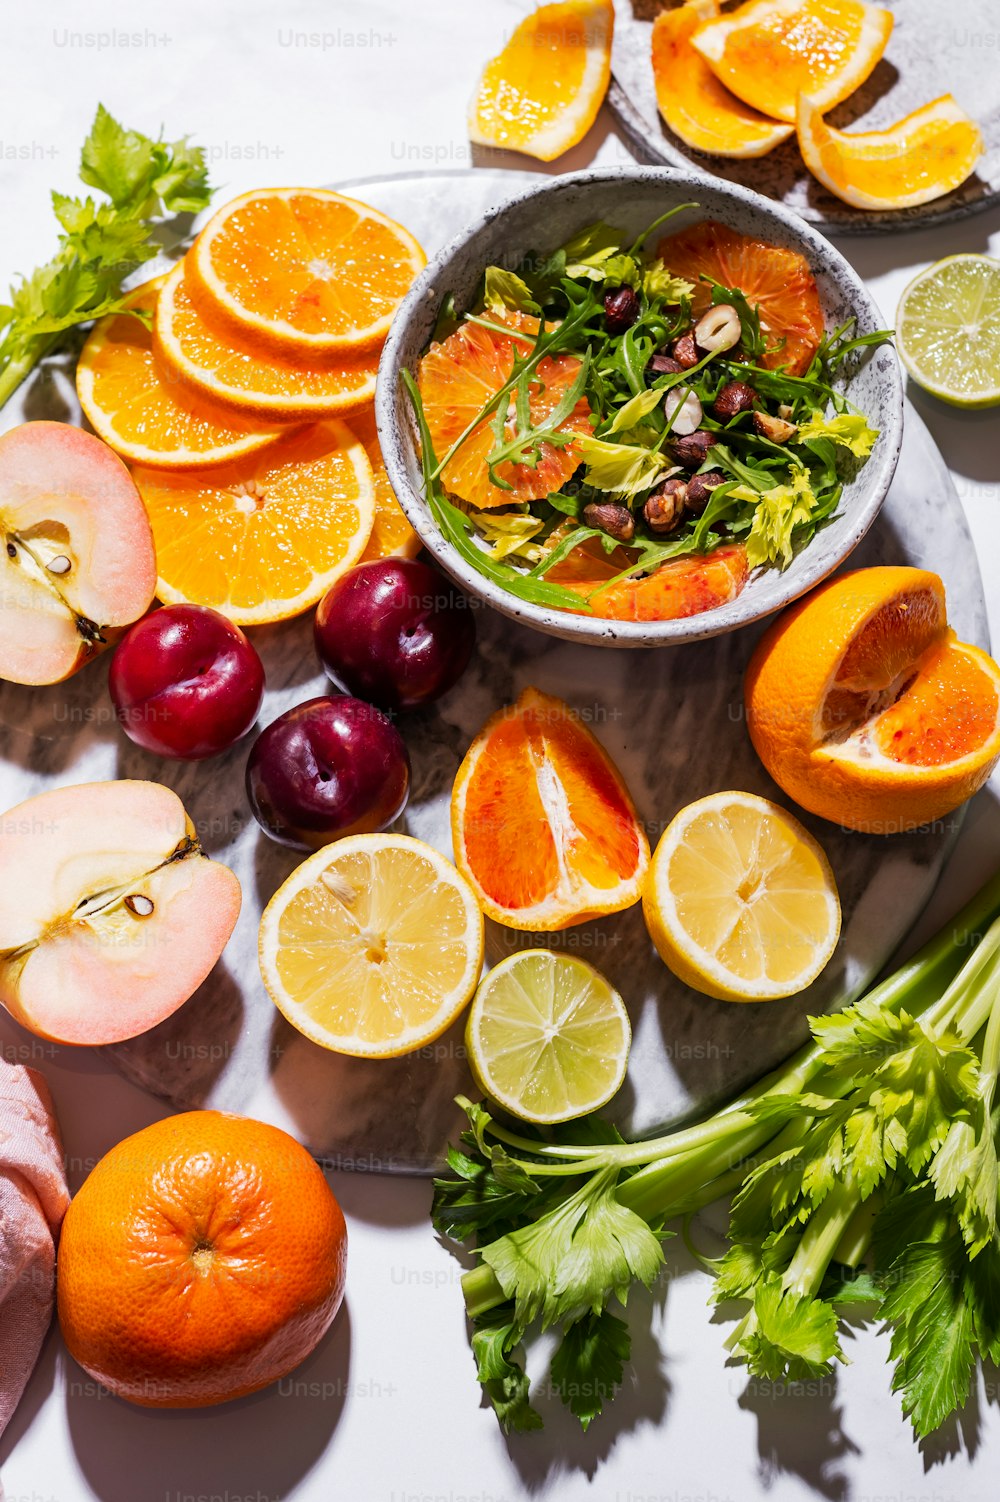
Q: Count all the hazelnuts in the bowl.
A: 11